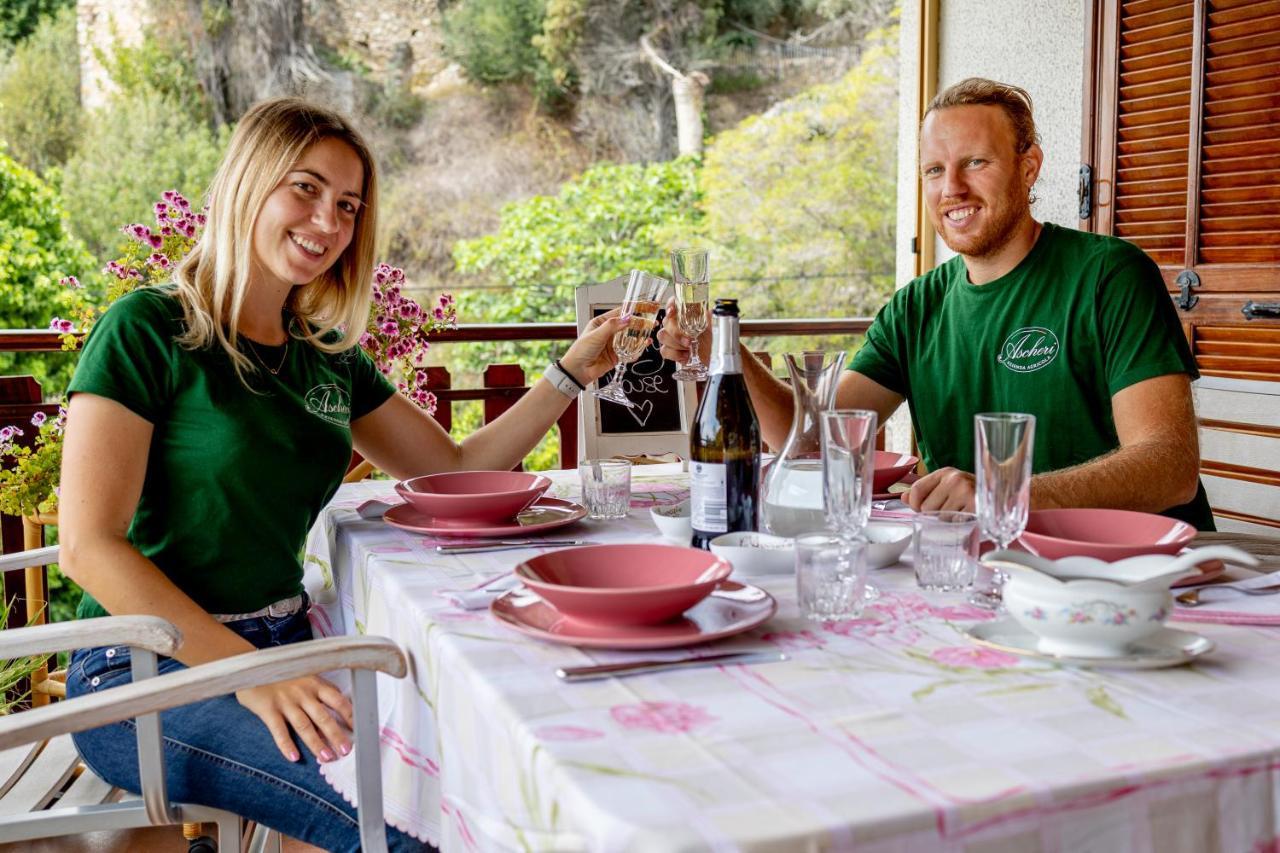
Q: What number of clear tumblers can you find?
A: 3